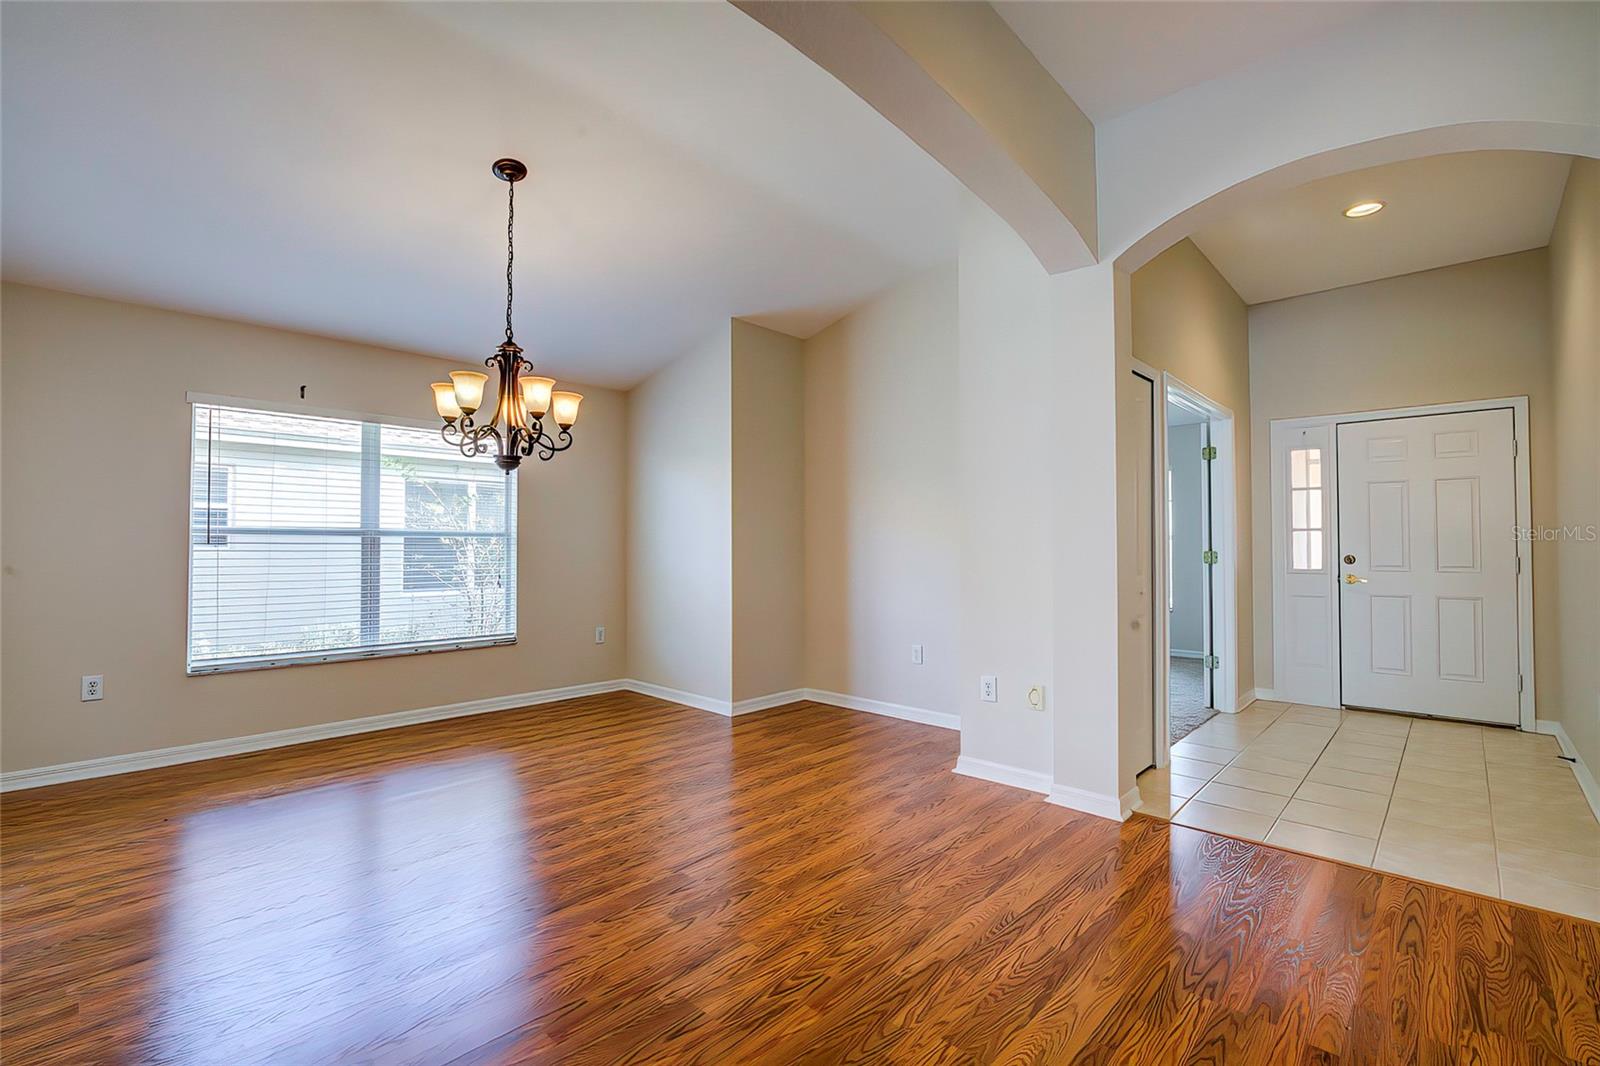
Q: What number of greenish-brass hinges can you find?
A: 3